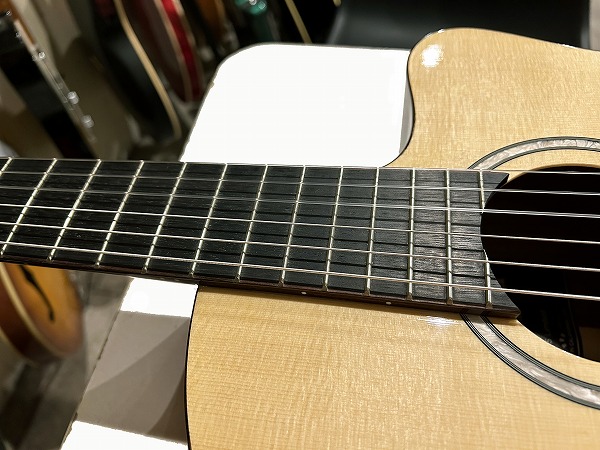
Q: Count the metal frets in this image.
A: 13